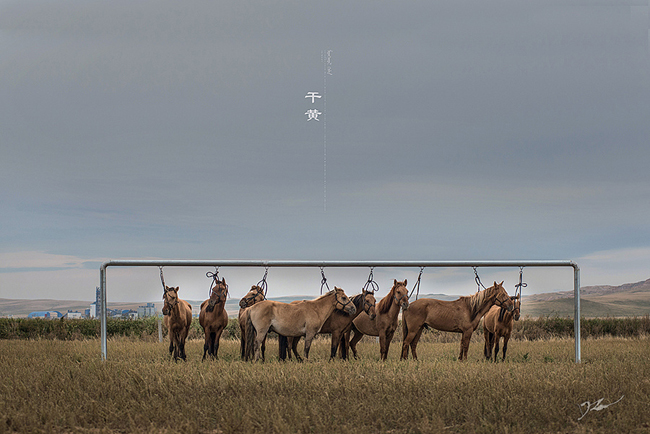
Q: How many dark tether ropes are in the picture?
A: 8